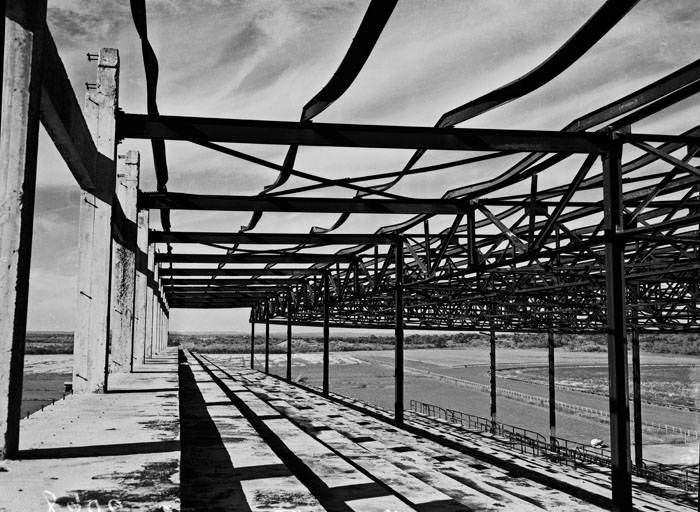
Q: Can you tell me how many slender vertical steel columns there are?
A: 9